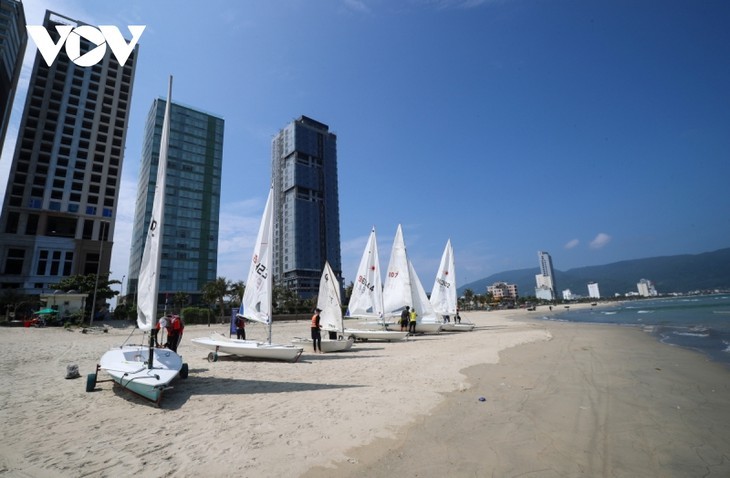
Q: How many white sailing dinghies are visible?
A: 6